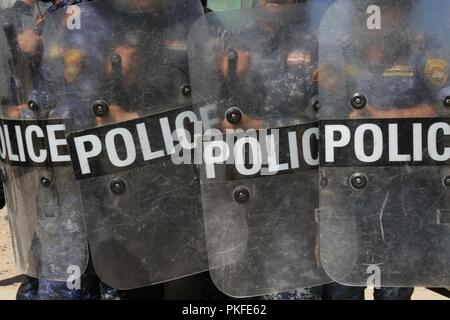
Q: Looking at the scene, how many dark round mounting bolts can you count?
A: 12